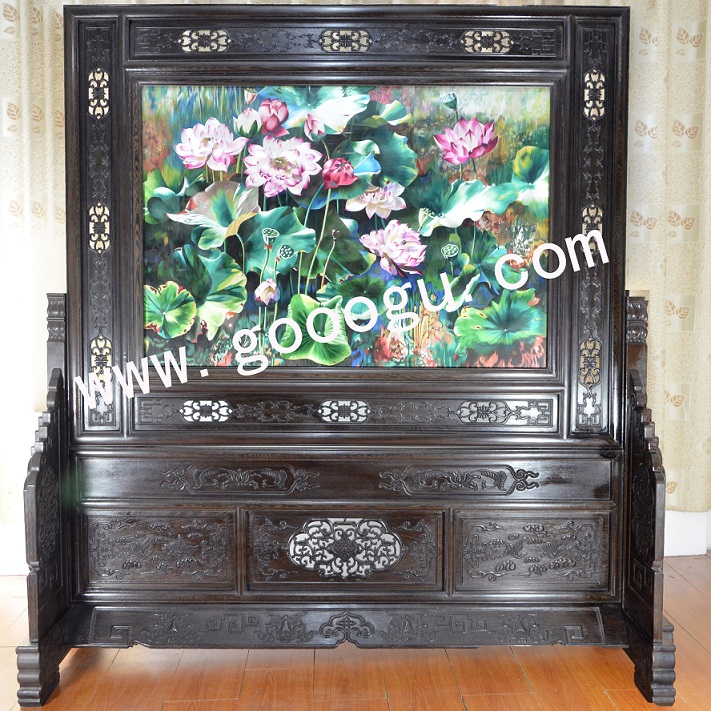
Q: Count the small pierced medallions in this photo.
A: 12